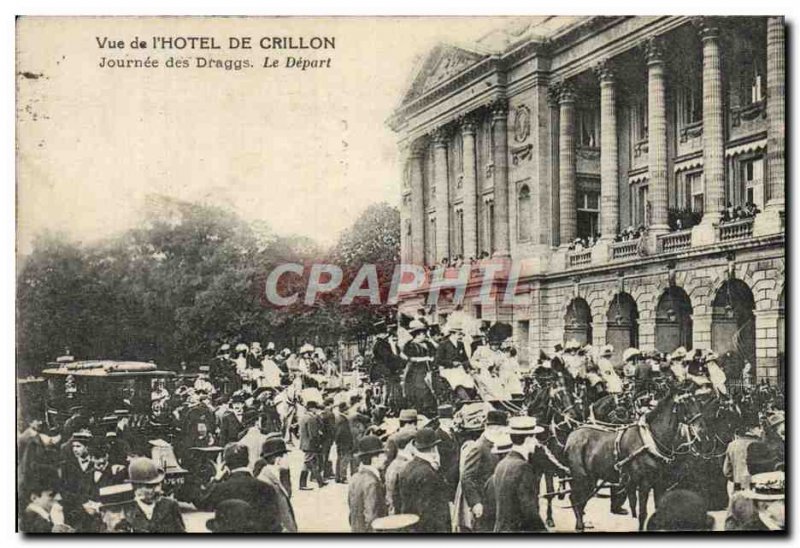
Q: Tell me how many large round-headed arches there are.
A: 4